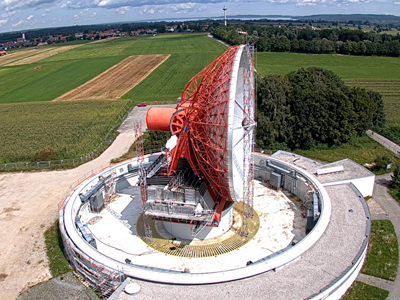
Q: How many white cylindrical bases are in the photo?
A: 1